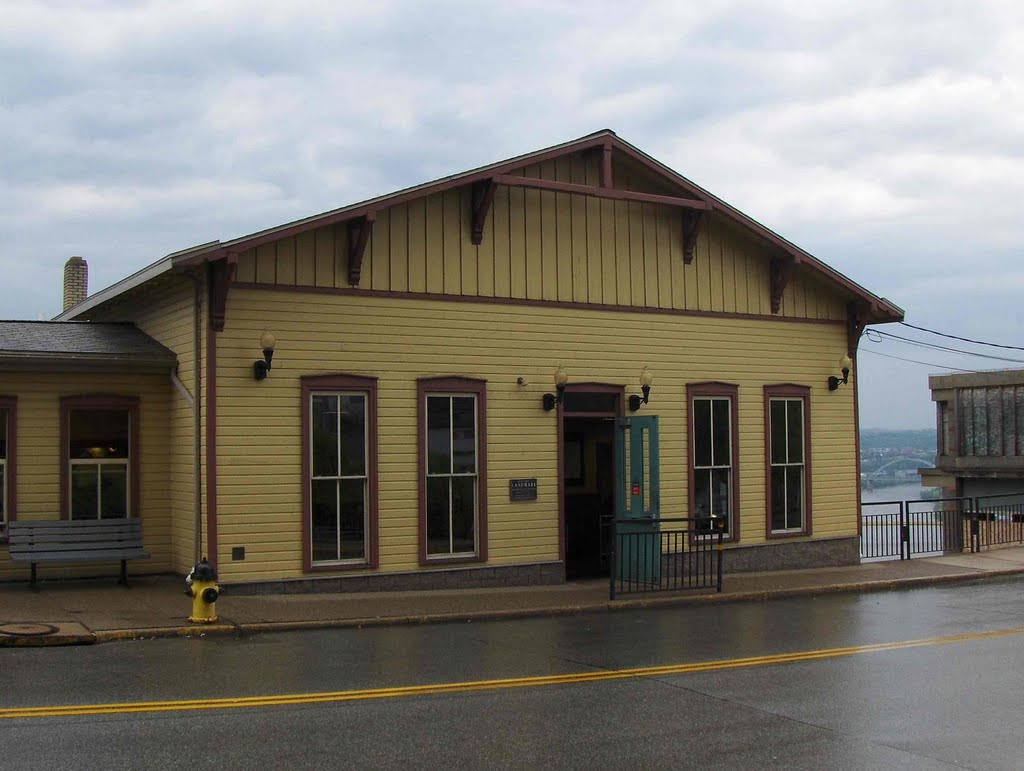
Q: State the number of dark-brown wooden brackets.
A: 6